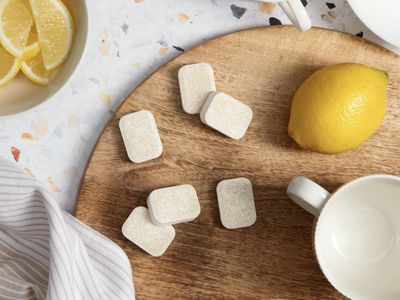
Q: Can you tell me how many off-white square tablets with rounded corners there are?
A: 6